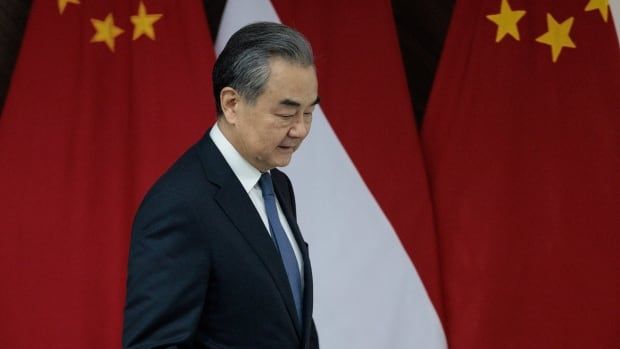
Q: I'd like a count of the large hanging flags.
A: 3